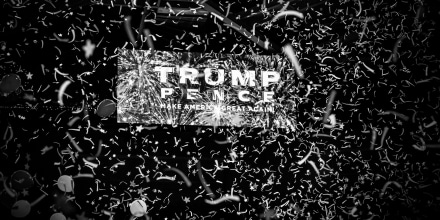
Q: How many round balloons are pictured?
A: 7